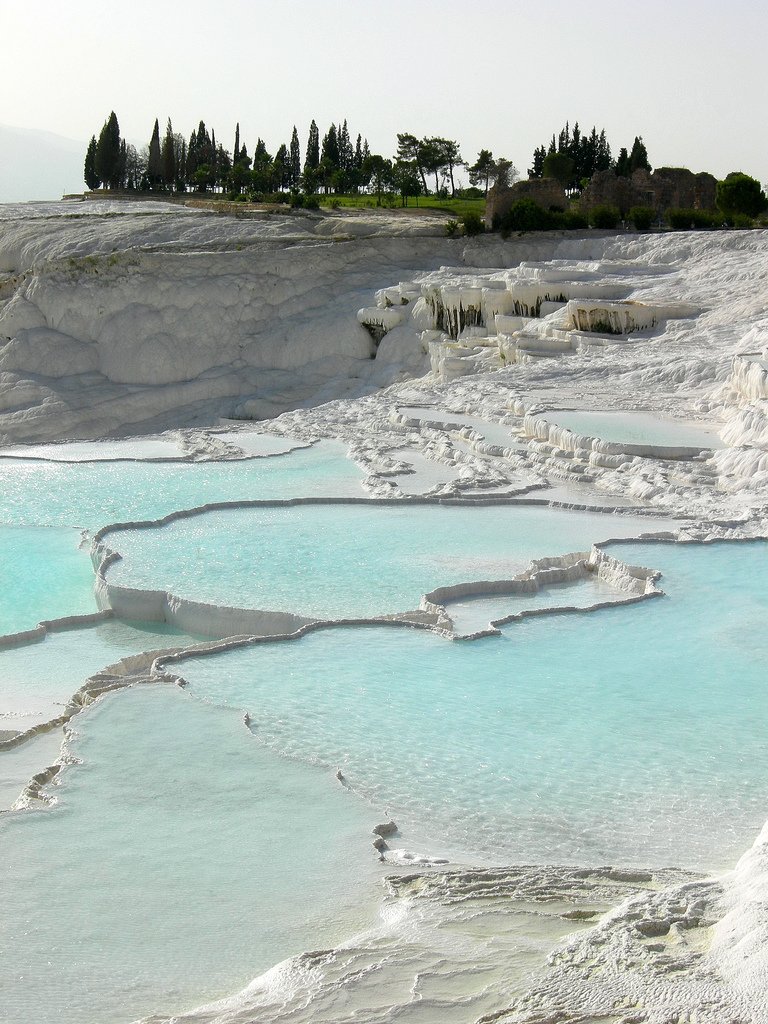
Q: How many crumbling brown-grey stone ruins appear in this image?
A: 2